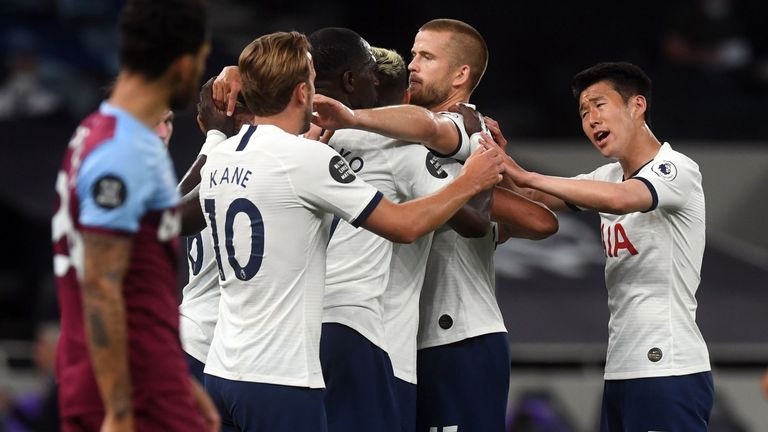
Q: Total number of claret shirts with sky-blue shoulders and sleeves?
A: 1